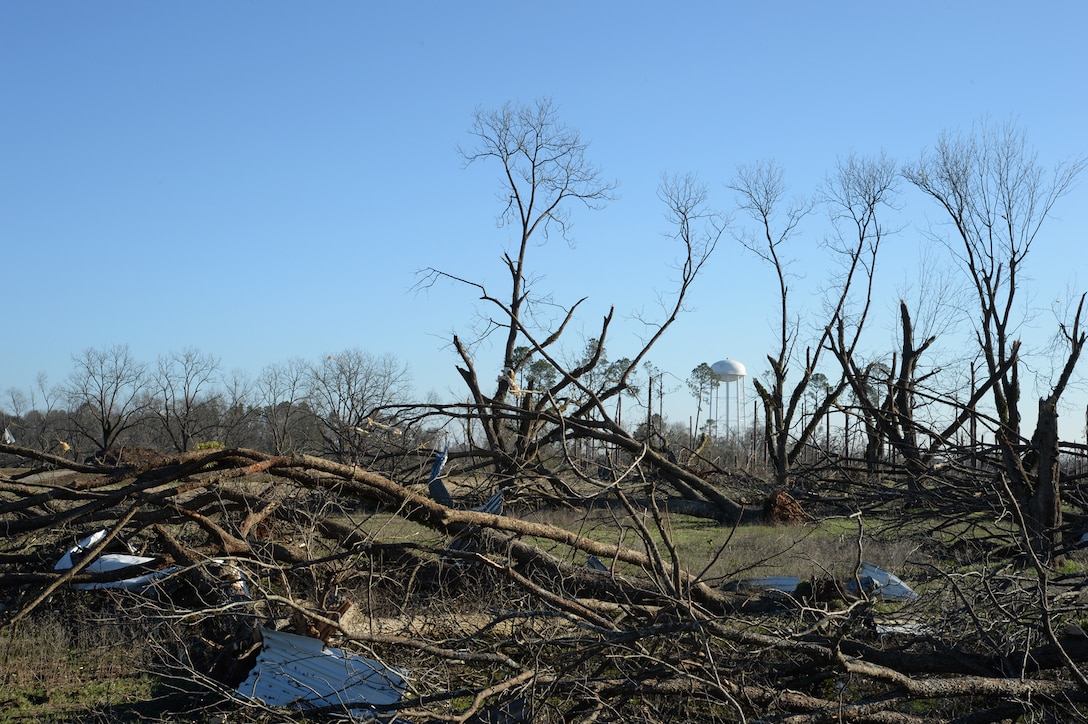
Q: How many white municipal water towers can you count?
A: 1